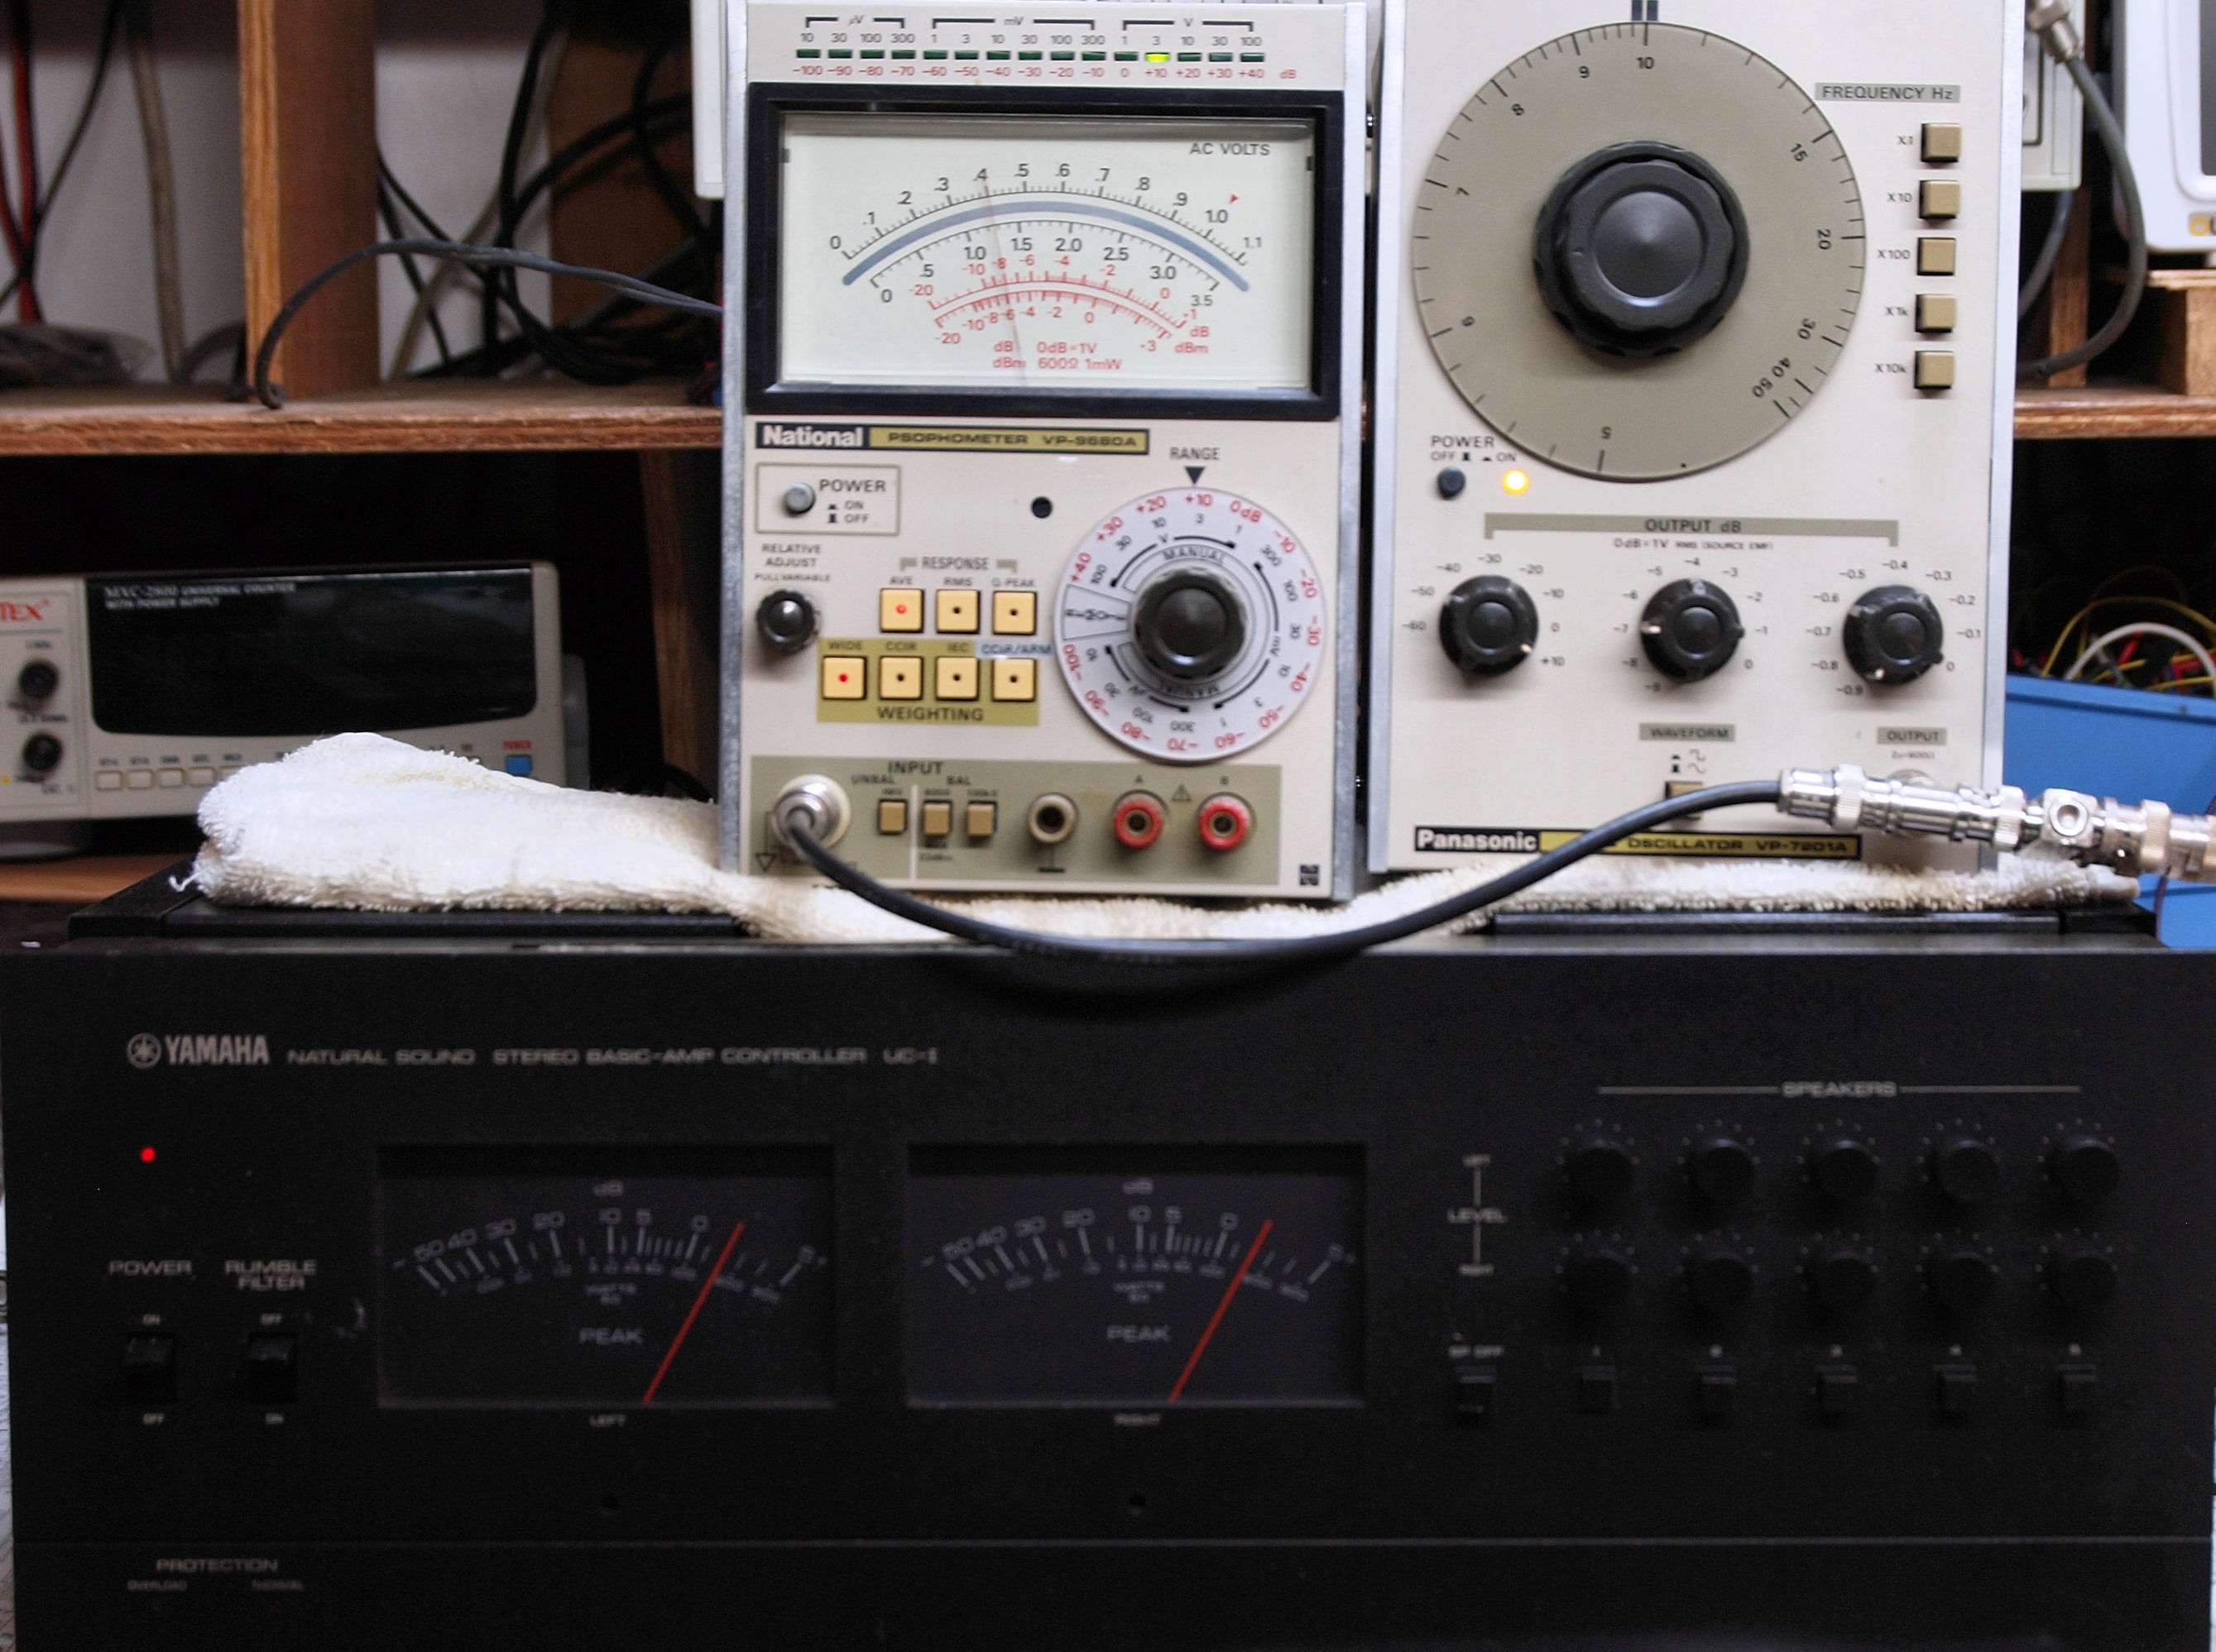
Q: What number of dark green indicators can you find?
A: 14